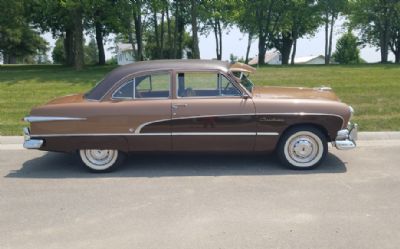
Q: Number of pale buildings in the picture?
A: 3